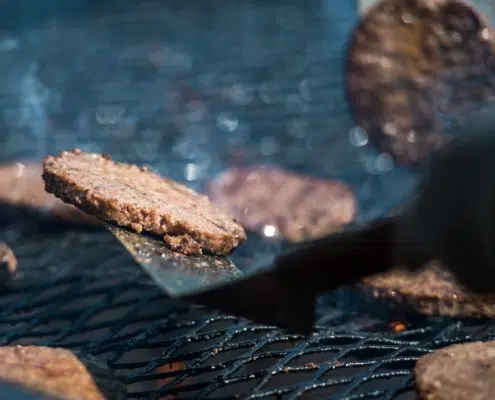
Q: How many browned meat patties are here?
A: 8